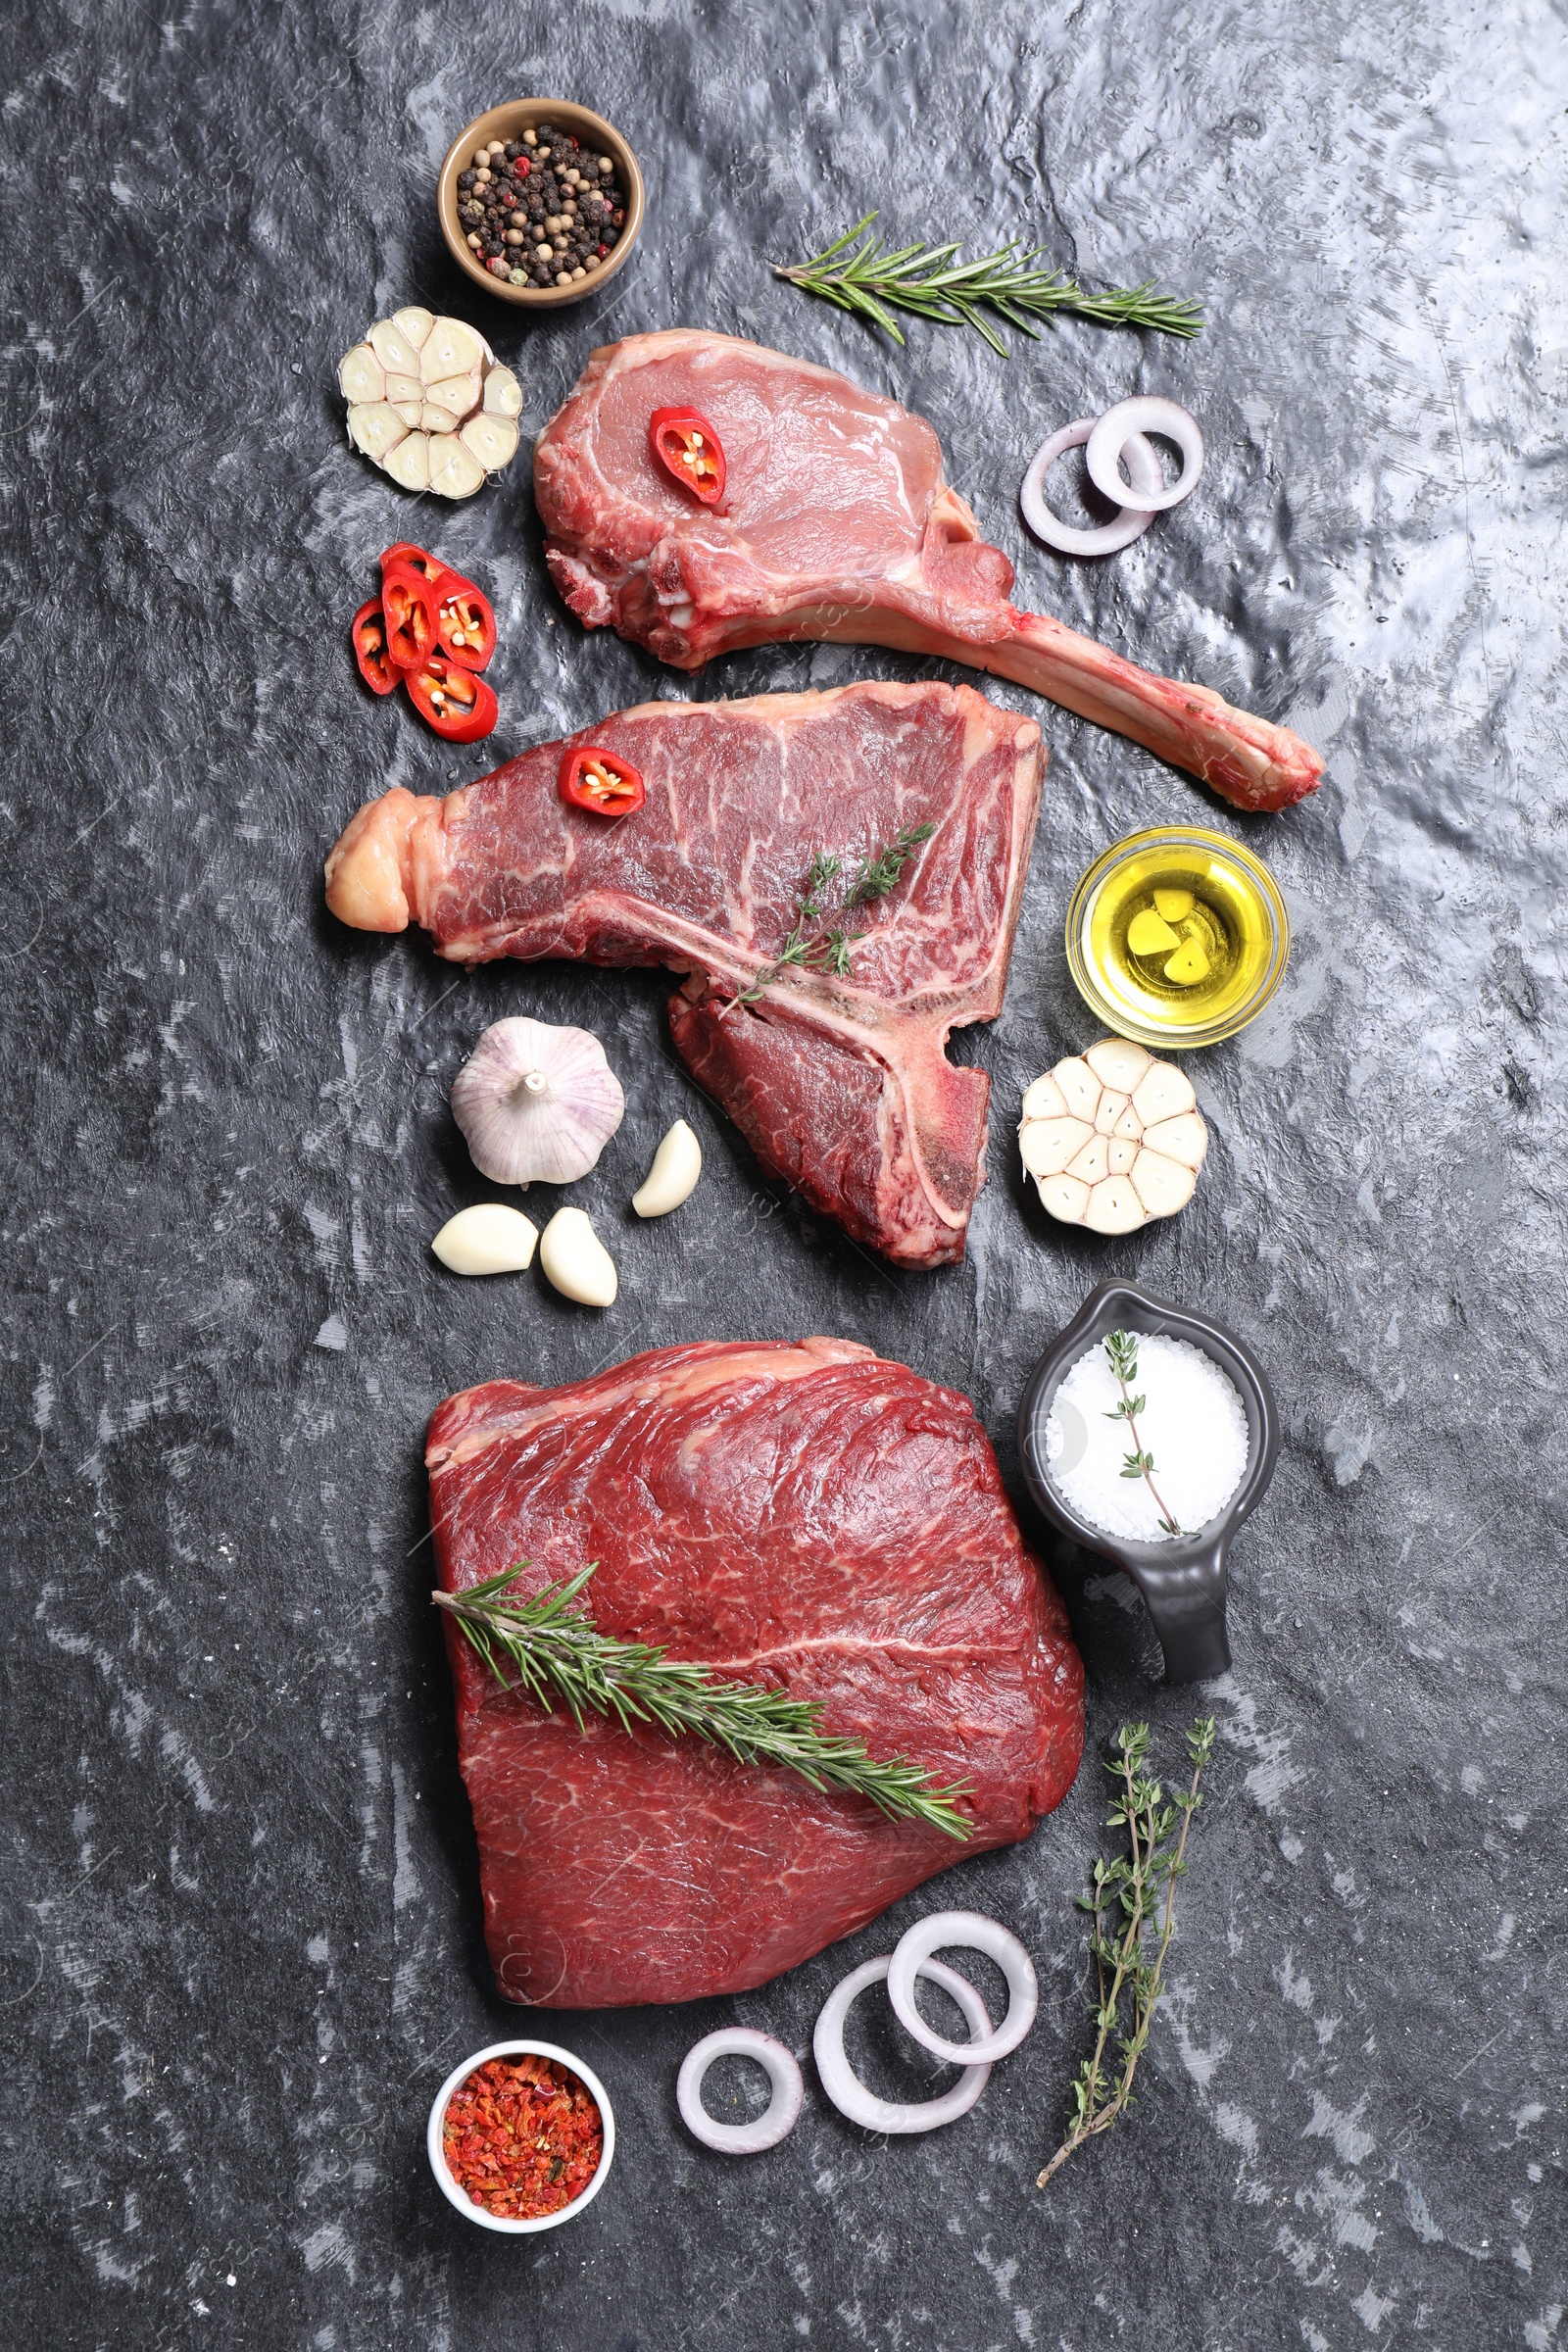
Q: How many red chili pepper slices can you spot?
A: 7